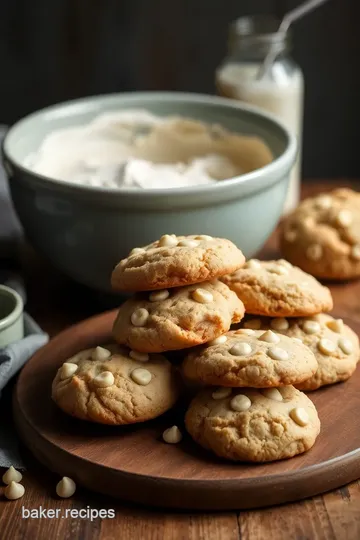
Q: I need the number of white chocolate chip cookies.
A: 8